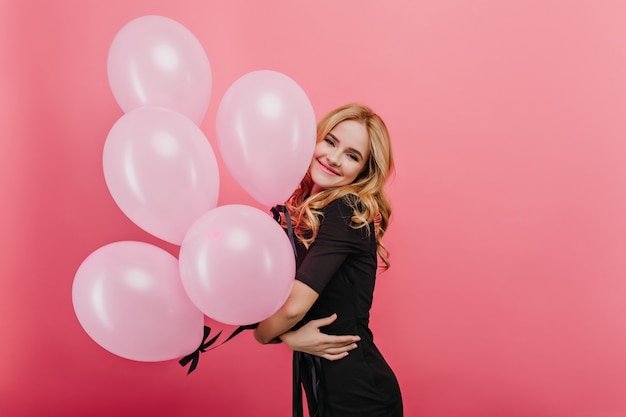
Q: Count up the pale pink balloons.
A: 5